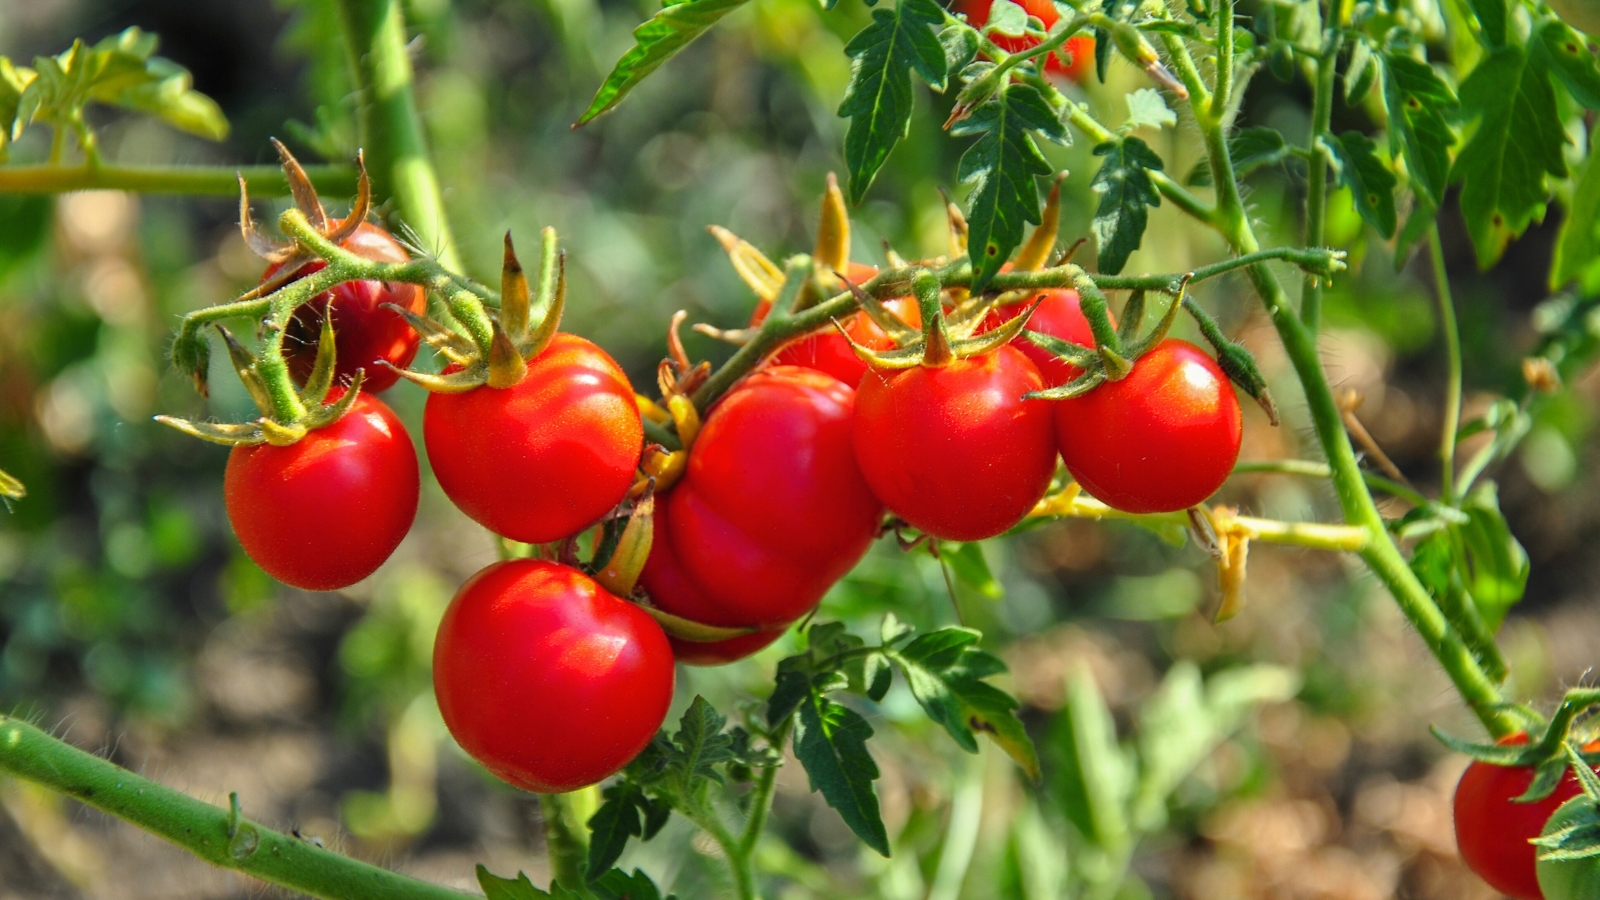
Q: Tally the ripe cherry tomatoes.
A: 11